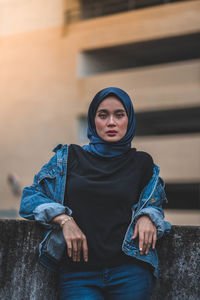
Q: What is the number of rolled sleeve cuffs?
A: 2